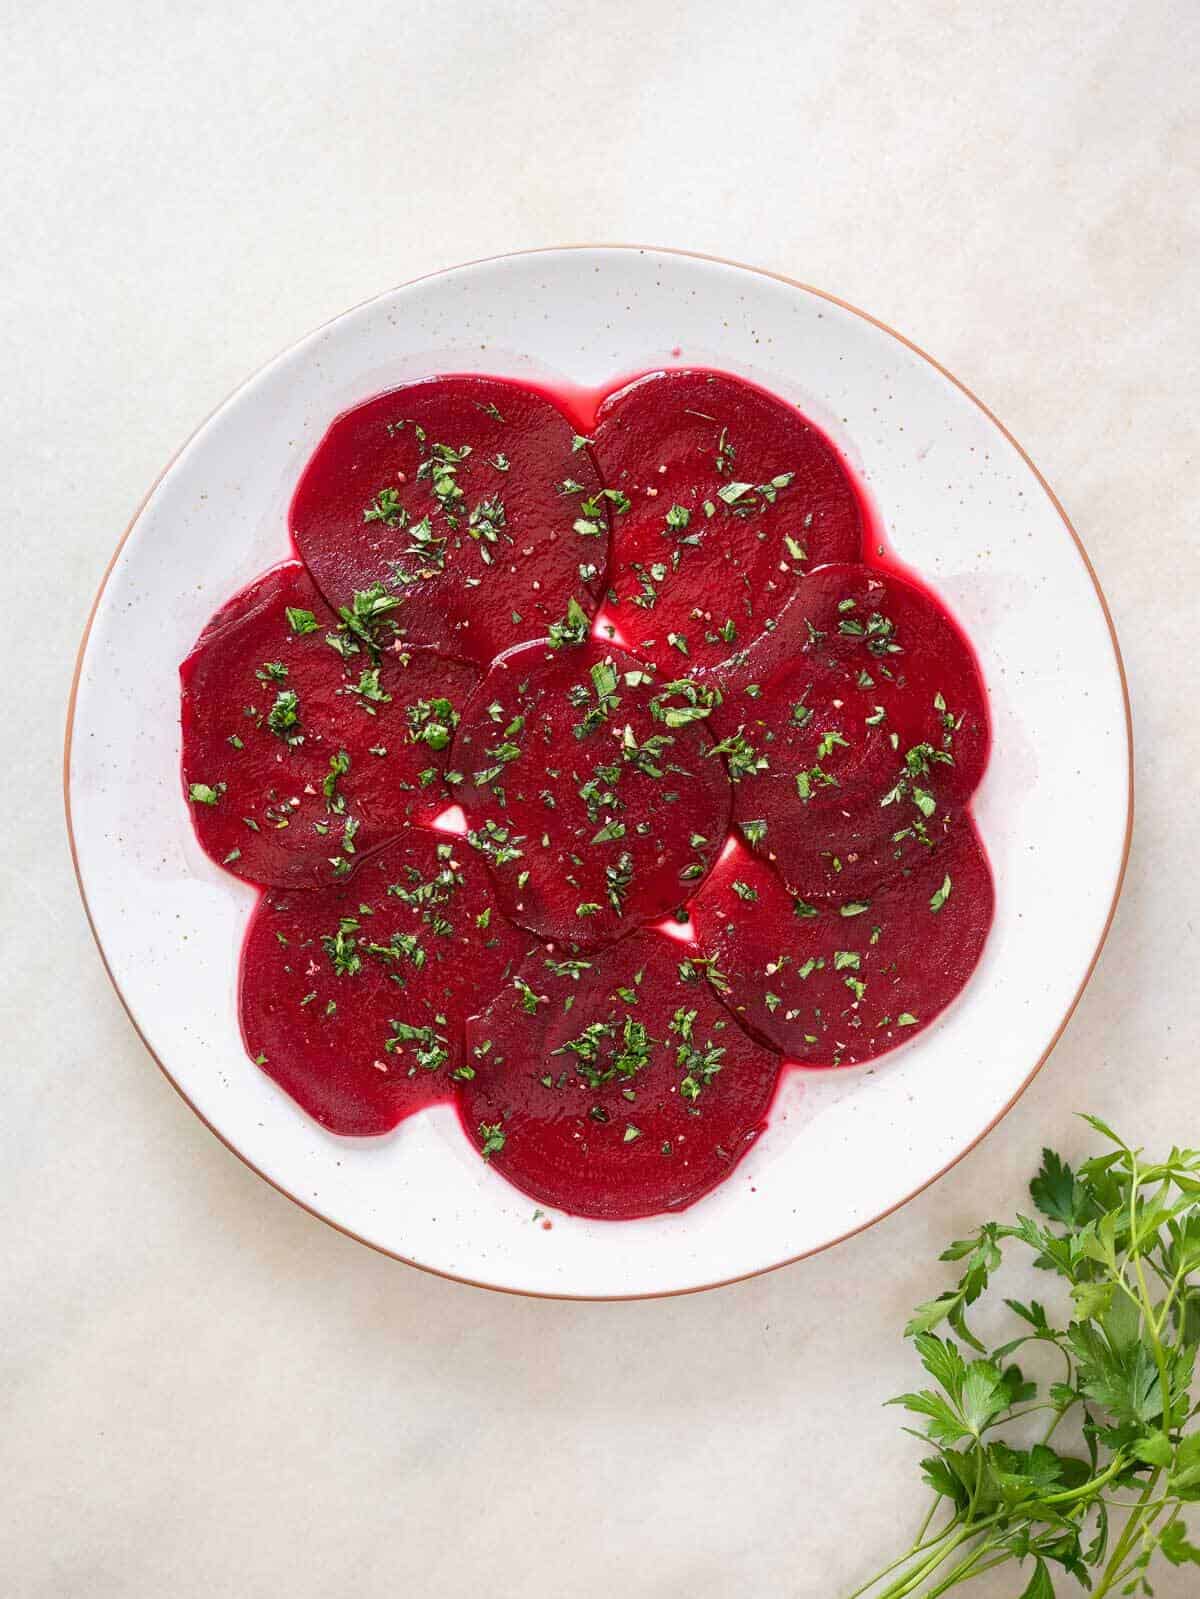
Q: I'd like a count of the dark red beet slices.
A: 8